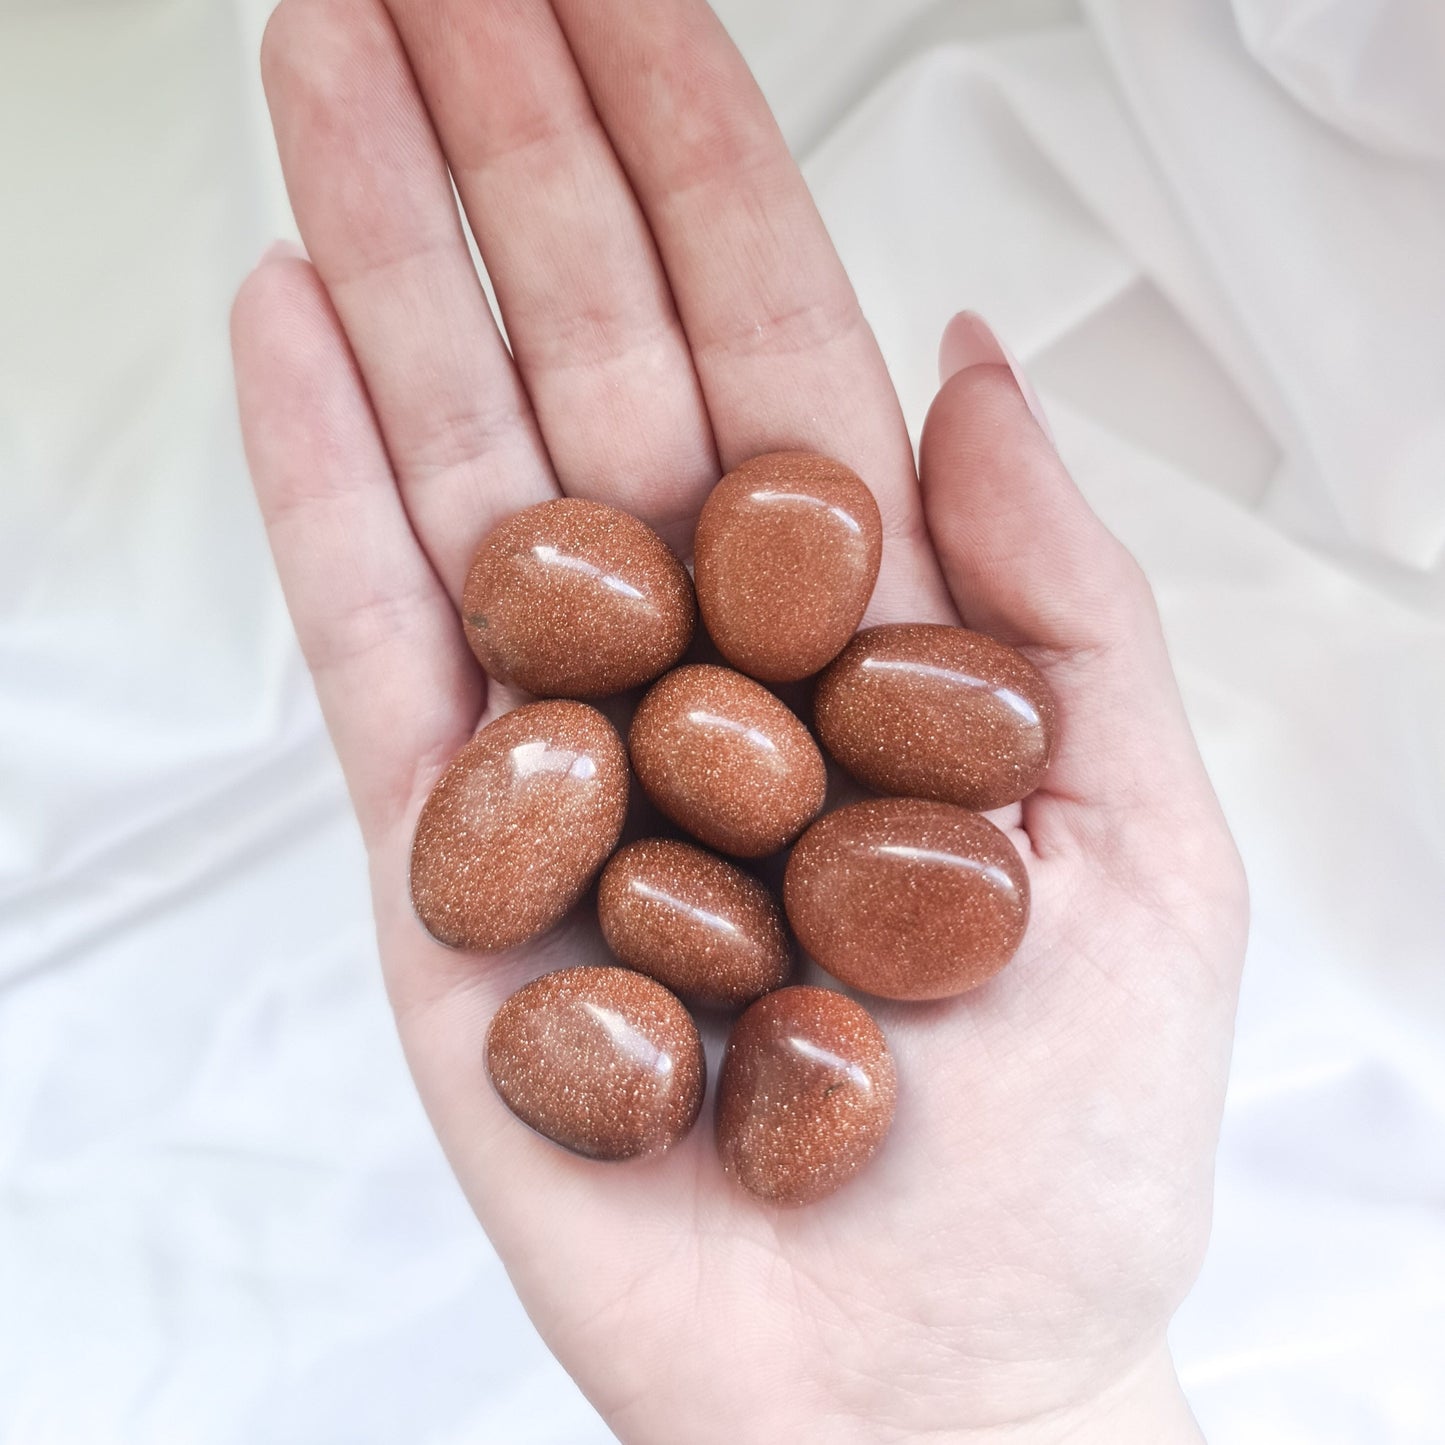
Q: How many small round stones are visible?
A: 9